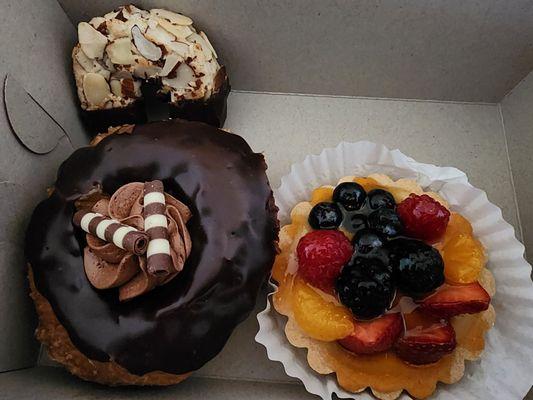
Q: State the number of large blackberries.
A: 2